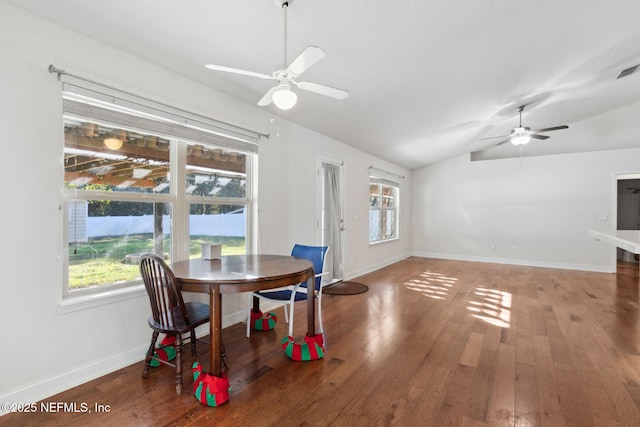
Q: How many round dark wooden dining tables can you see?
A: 1